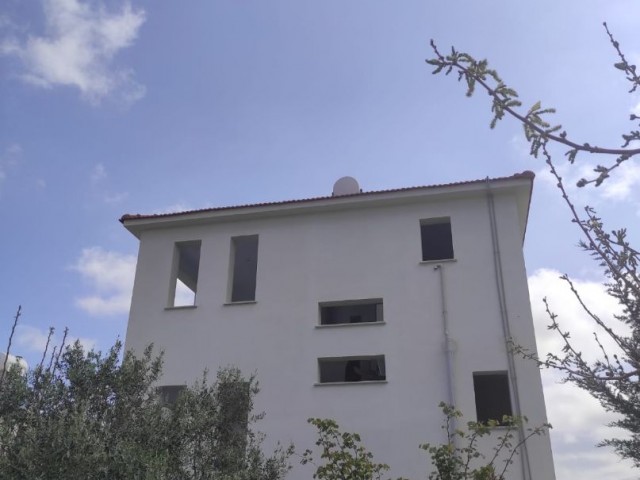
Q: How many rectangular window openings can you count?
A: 8